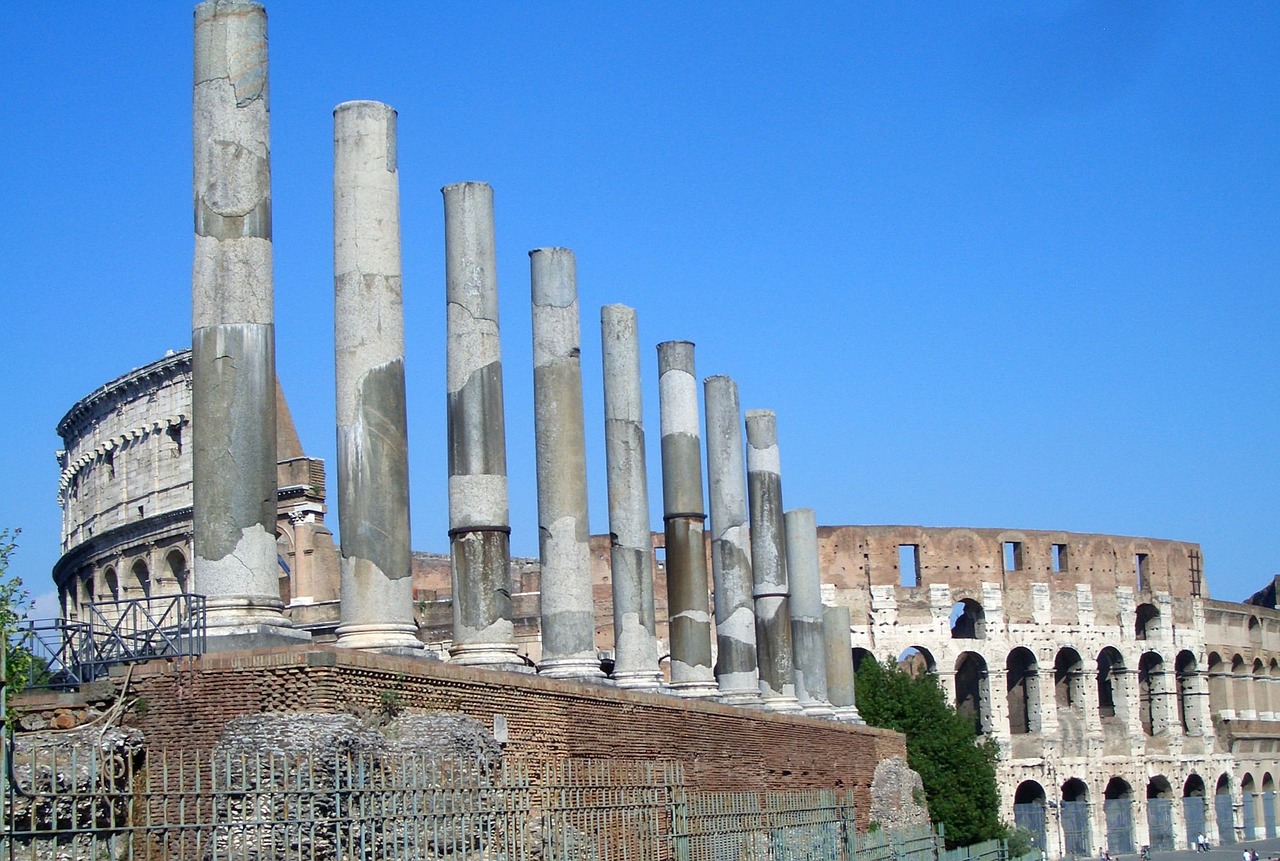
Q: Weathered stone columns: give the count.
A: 10